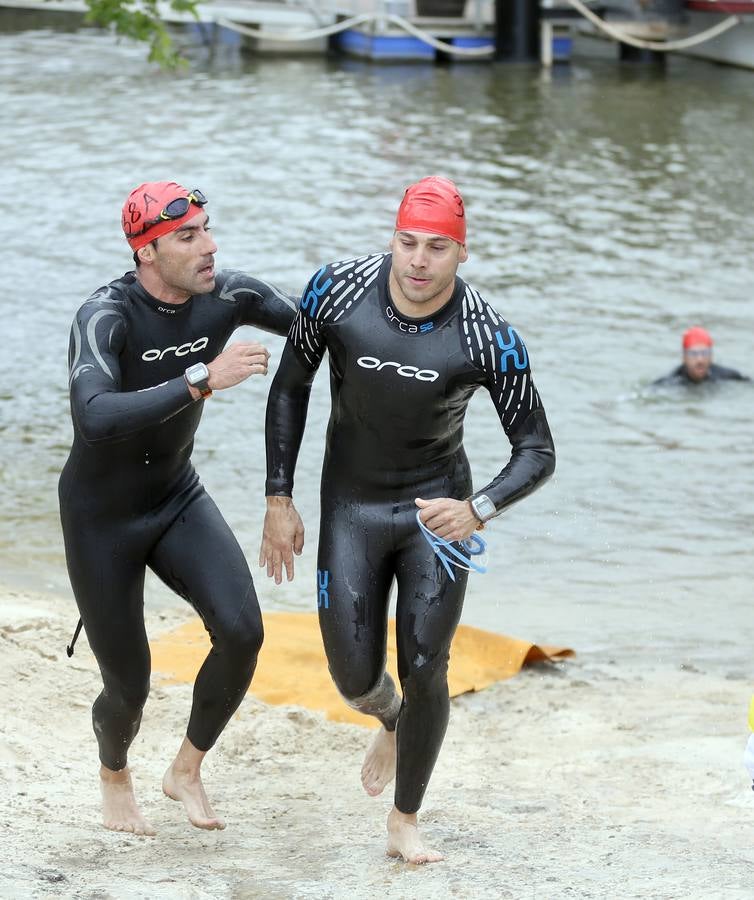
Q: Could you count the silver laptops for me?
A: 0